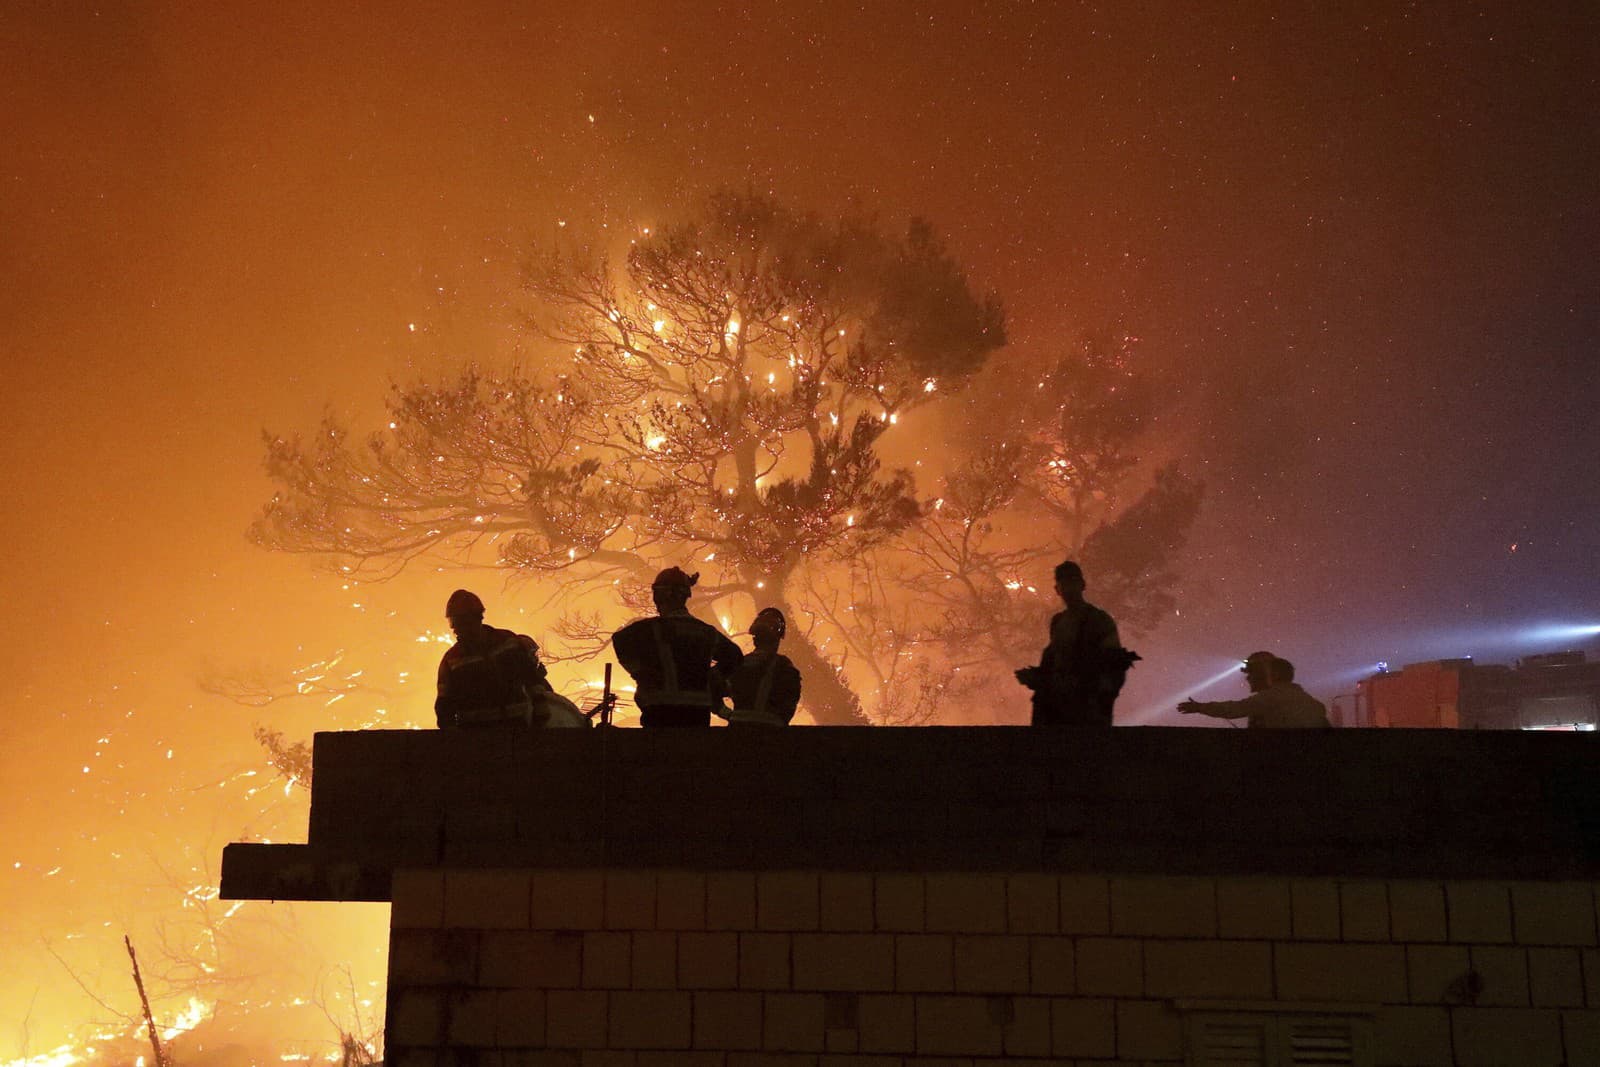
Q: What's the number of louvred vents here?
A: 2